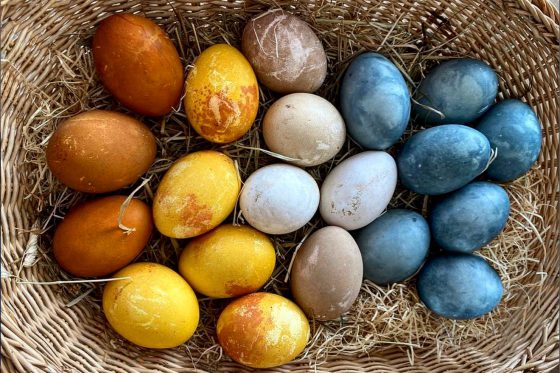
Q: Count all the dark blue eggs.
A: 7